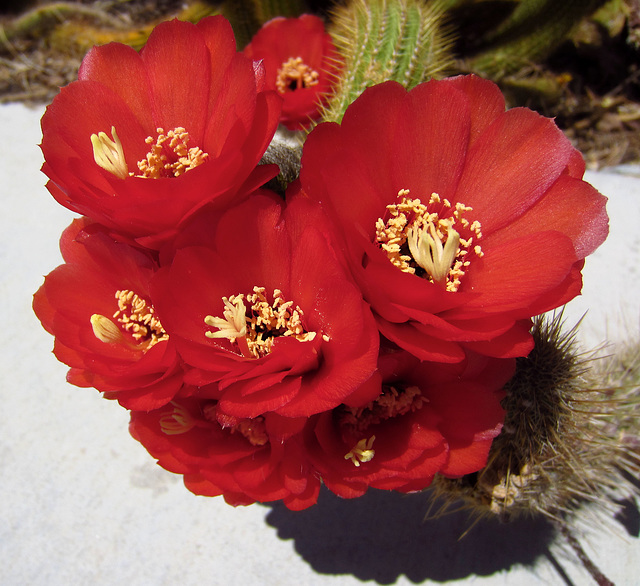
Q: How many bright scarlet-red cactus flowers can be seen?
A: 7